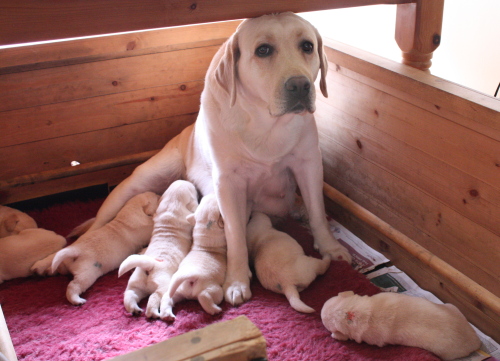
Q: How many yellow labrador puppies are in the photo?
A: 7